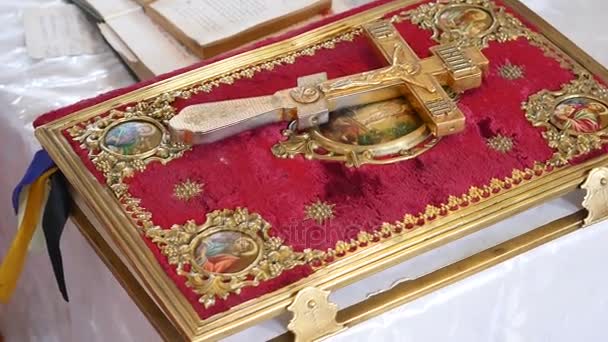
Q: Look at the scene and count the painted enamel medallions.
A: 5